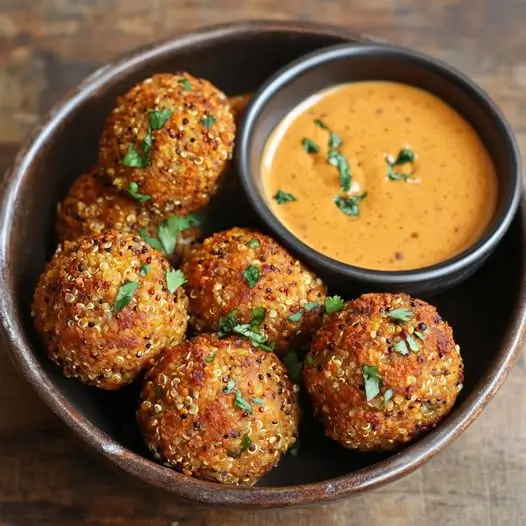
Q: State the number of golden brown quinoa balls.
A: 6